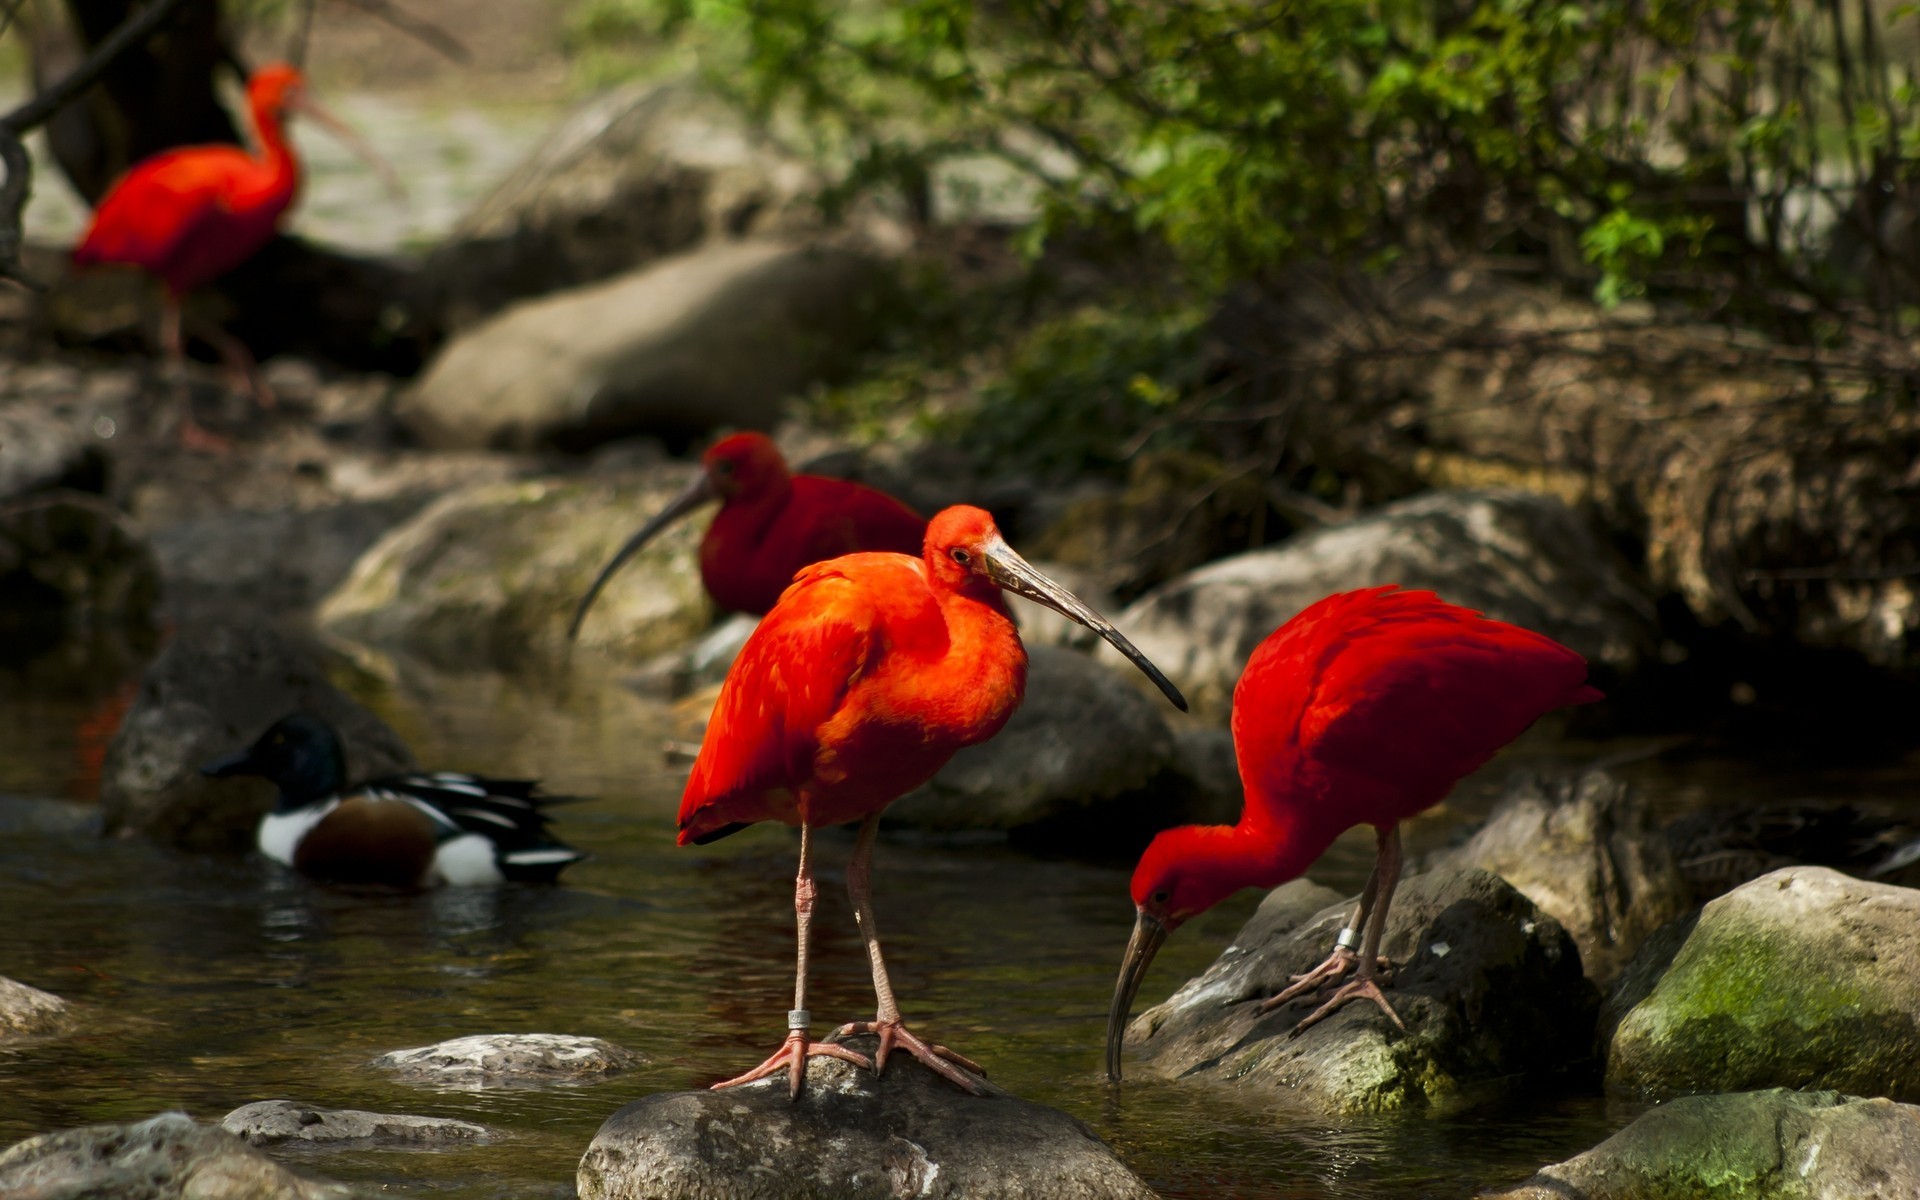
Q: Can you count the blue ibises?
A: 0